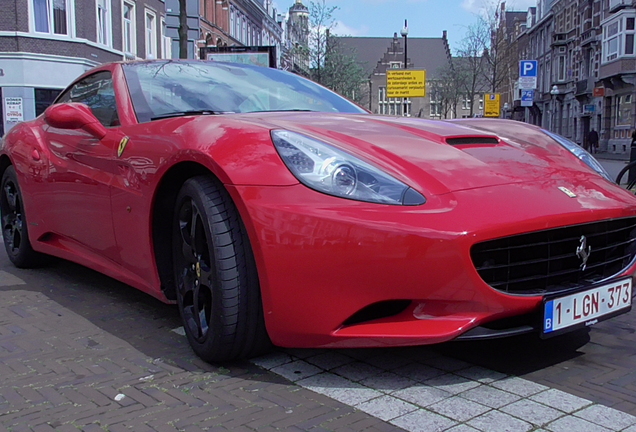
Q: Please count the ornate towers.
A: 1